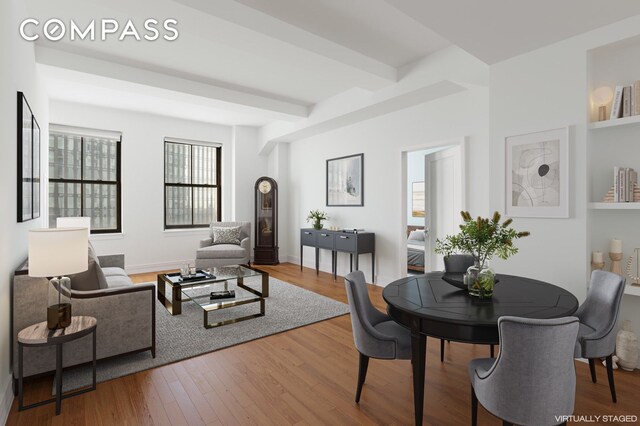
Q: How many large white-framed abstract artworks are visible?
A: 1